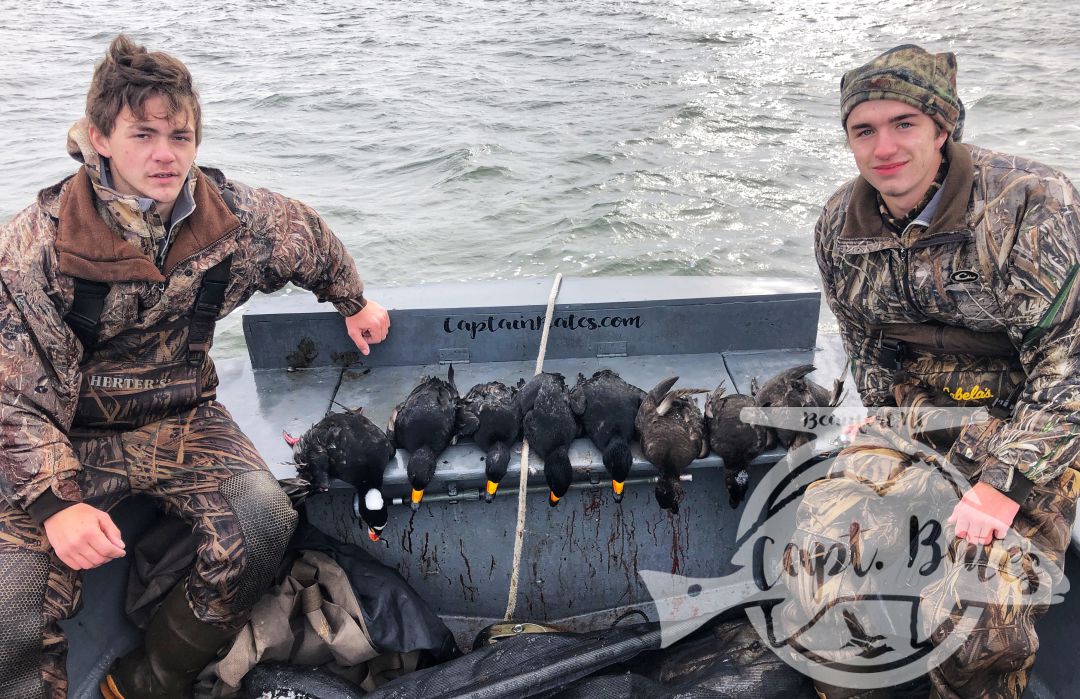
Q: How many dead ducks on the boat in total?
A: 8